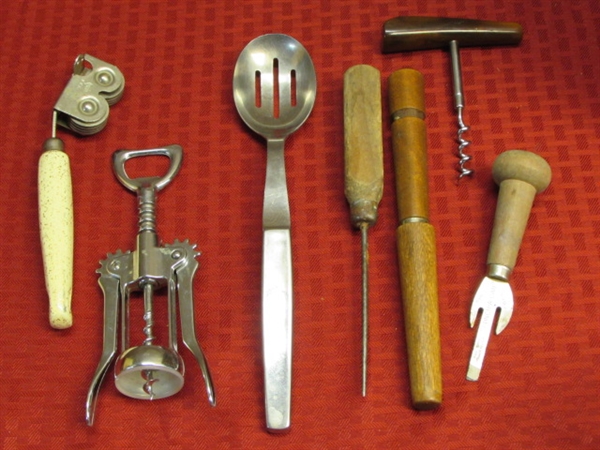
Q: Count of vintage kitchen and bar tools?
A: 7